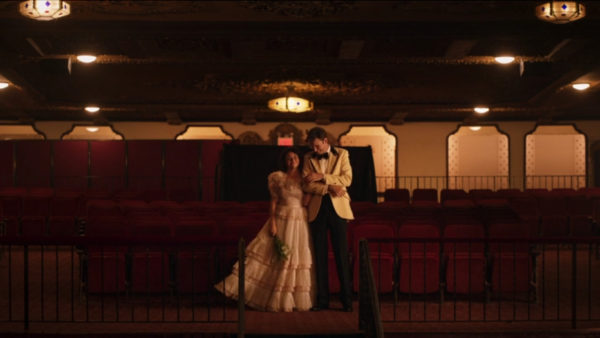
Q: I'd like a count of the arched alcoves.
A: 6